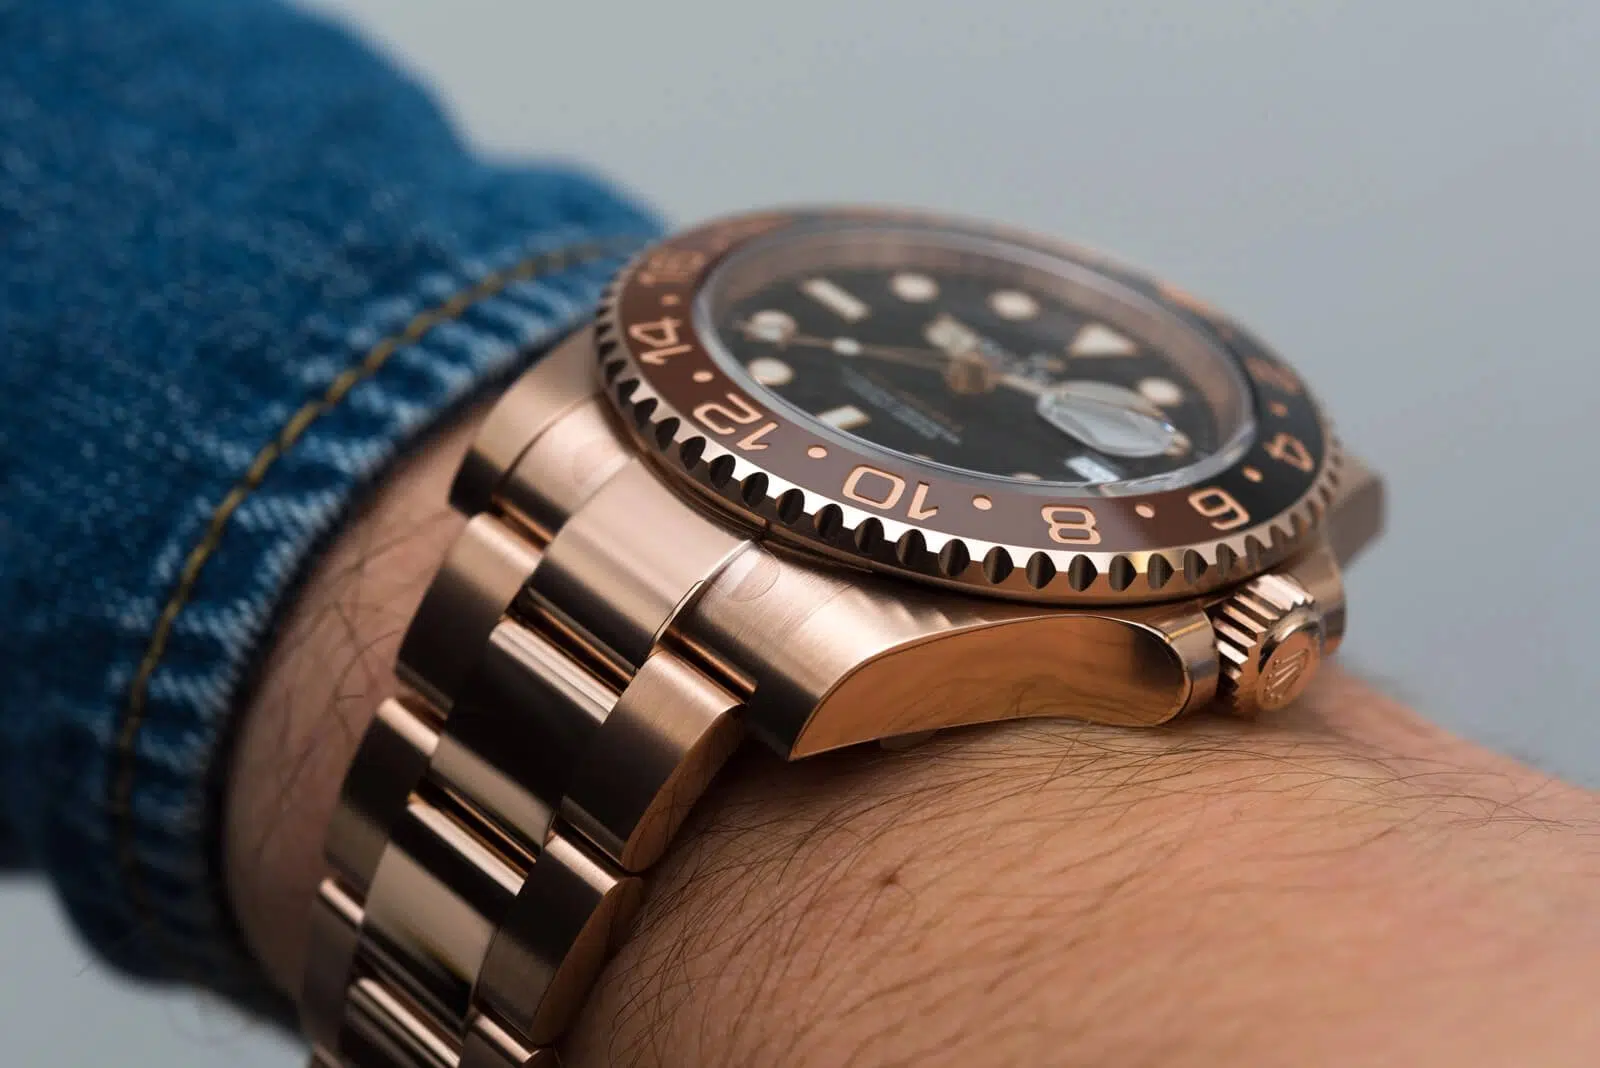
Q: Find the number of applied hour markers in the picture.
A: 11